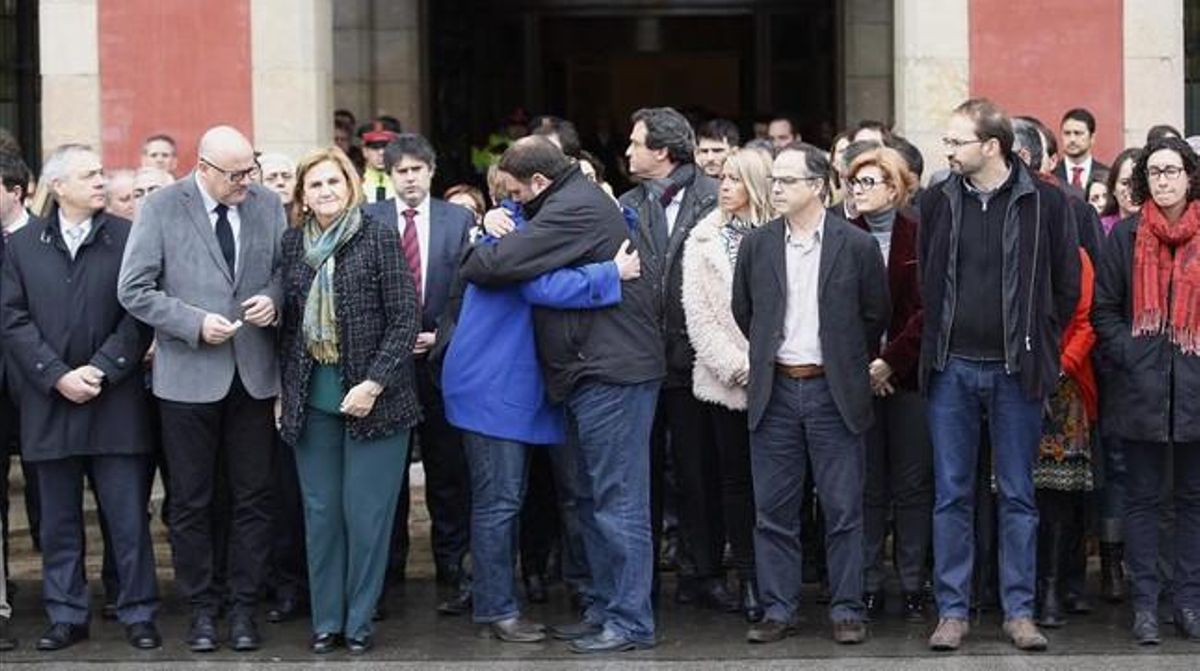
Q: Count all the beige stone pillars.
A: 4